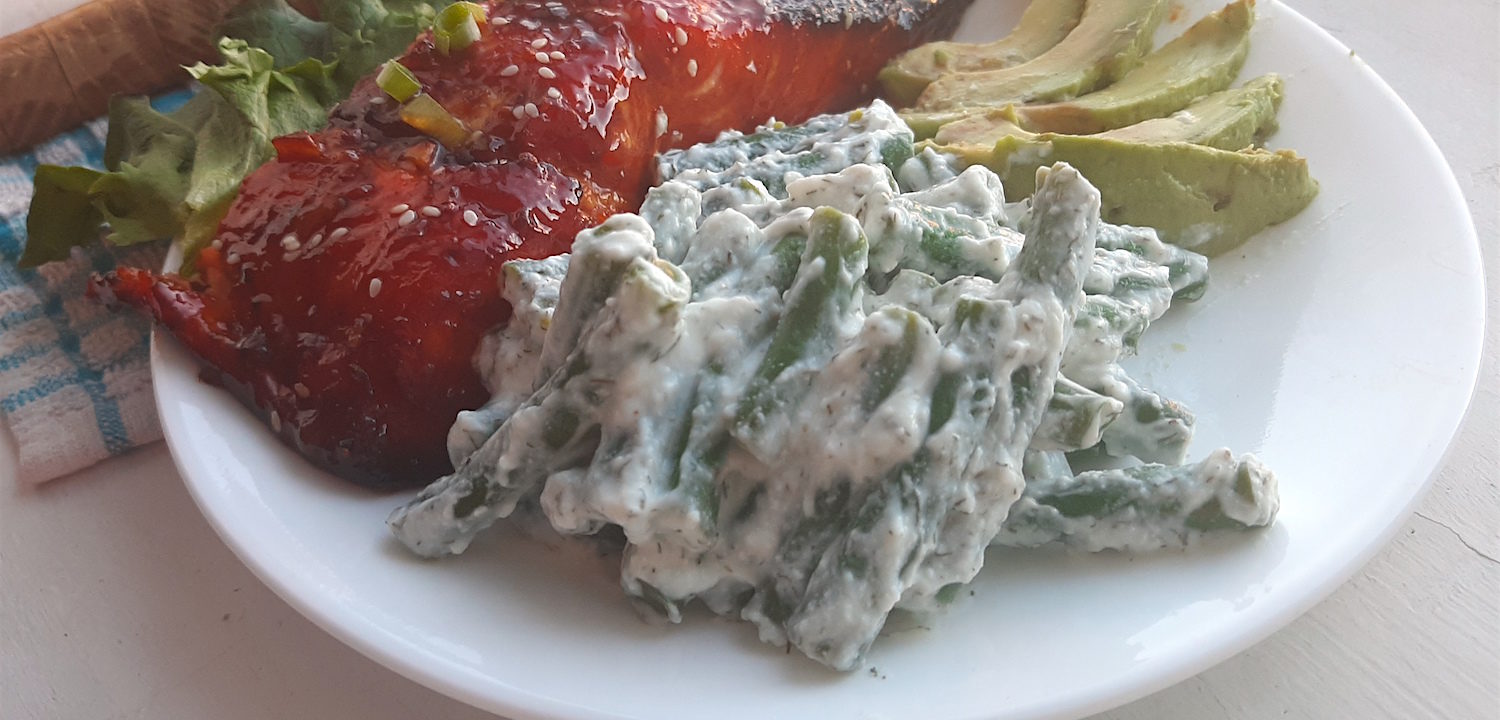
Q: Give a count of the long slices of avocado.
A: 5